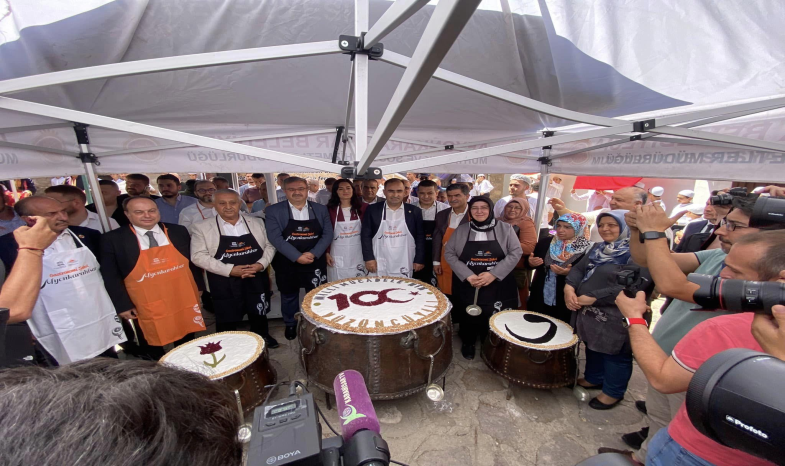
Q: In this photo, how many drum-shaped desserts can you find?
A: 3